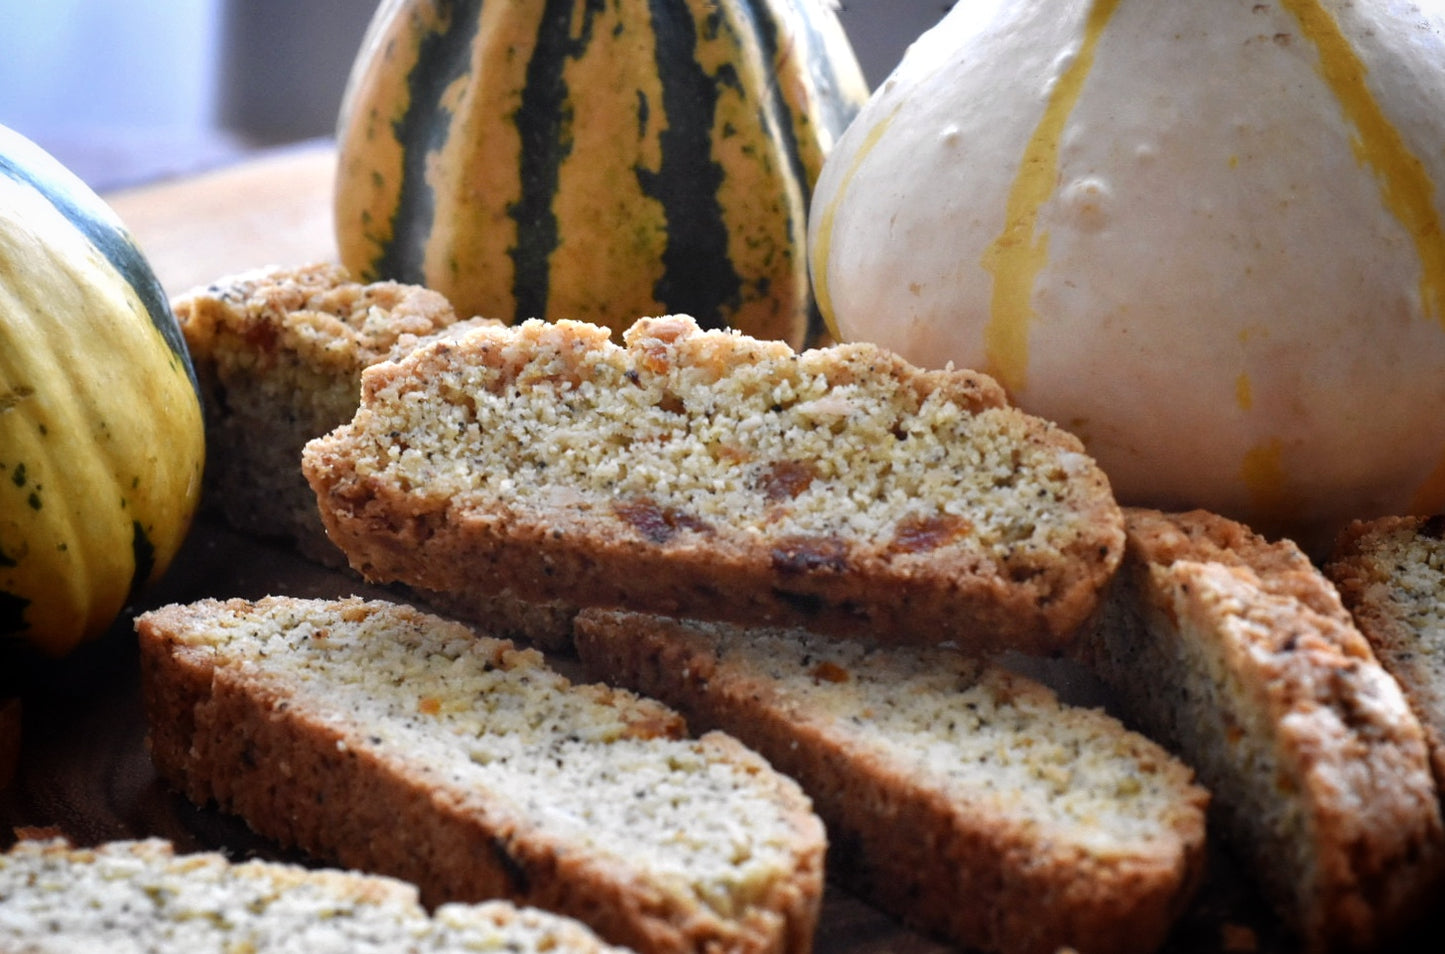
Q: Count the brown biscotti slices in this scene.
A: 7